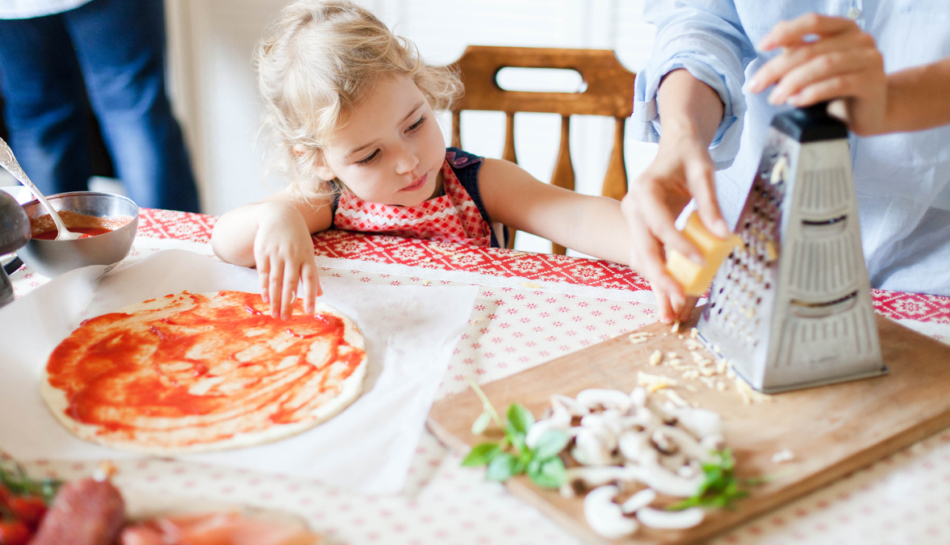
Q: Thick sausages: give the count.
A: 1